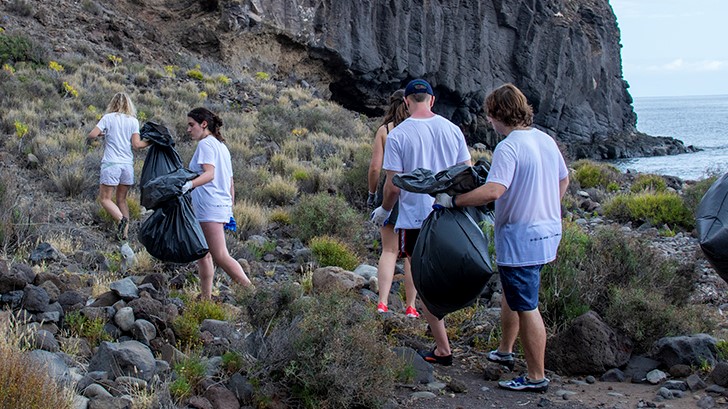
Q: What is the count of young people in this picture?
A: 5